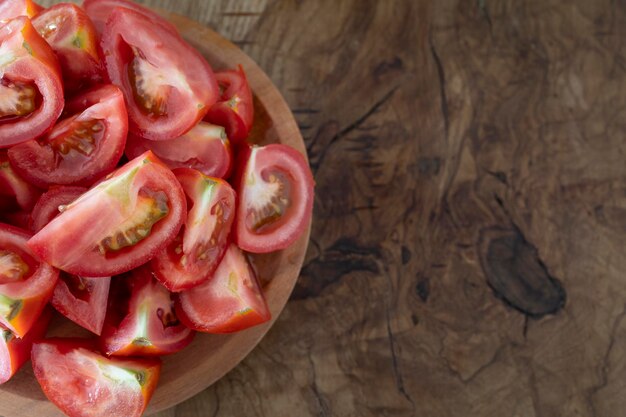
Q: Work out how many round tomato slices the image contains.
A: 0